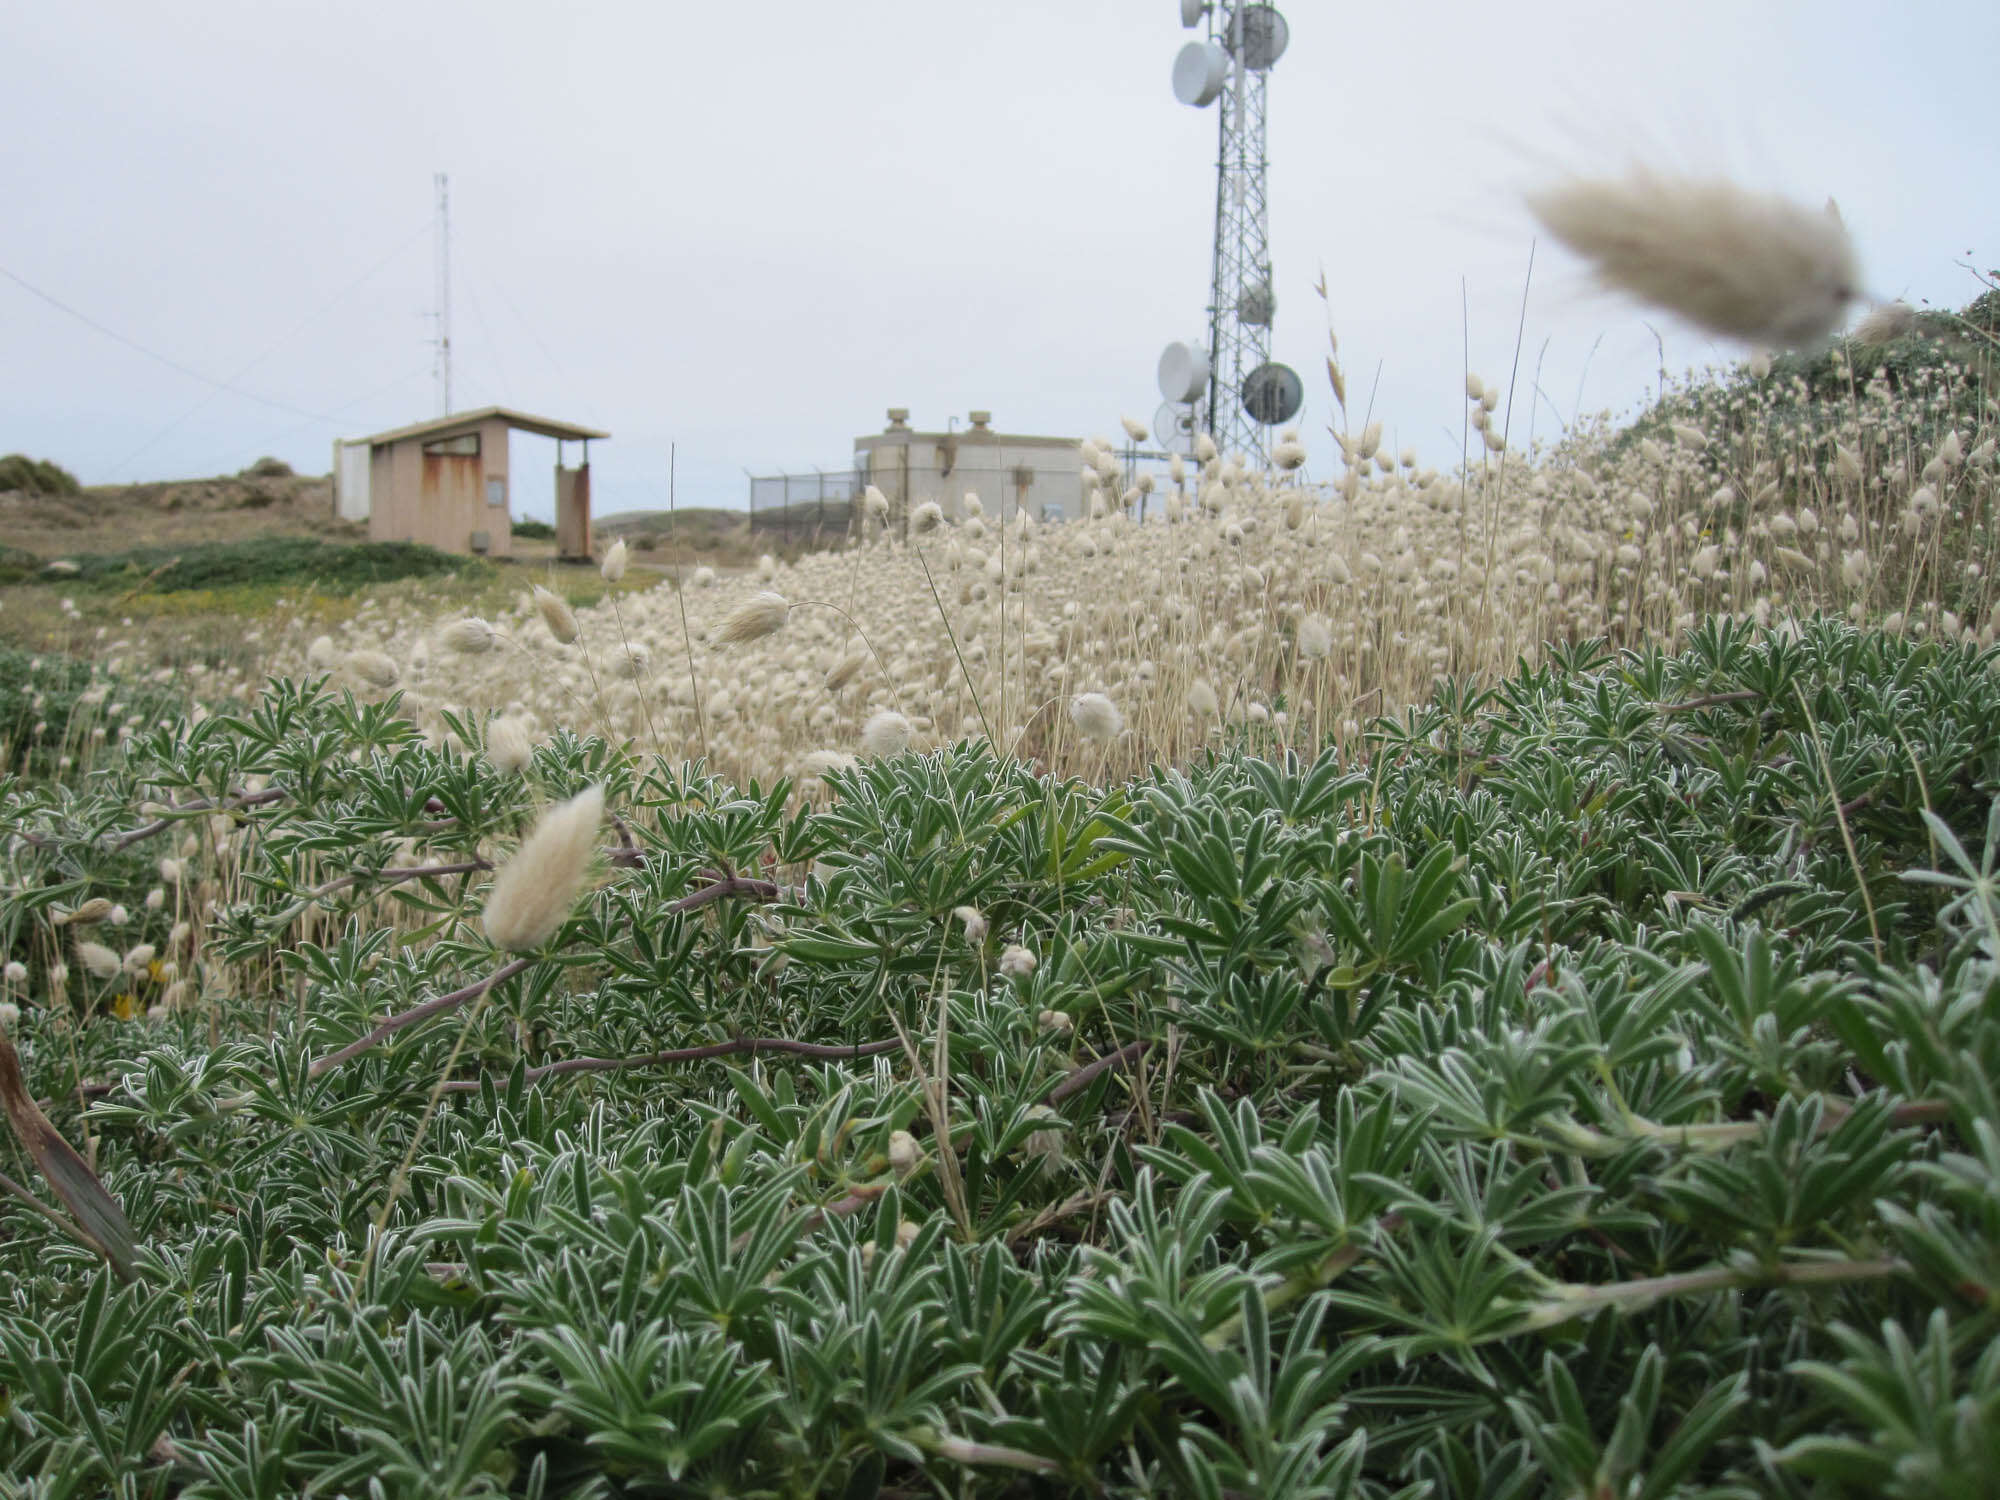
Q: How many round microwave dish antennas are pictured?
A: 7